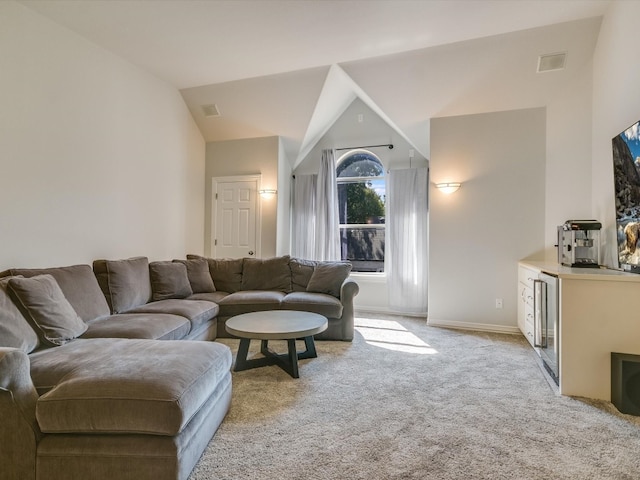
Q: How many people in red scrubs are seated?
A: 0